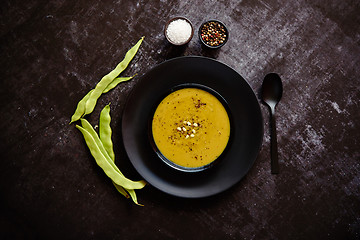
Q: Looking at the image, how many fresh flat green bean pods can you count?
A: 5